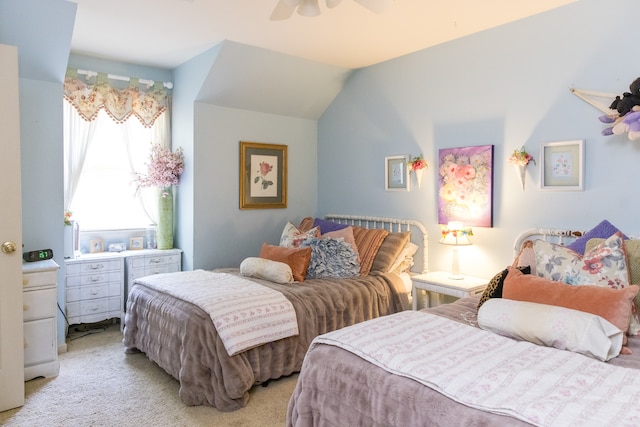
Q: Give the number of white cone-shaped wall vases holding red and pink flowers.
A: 2